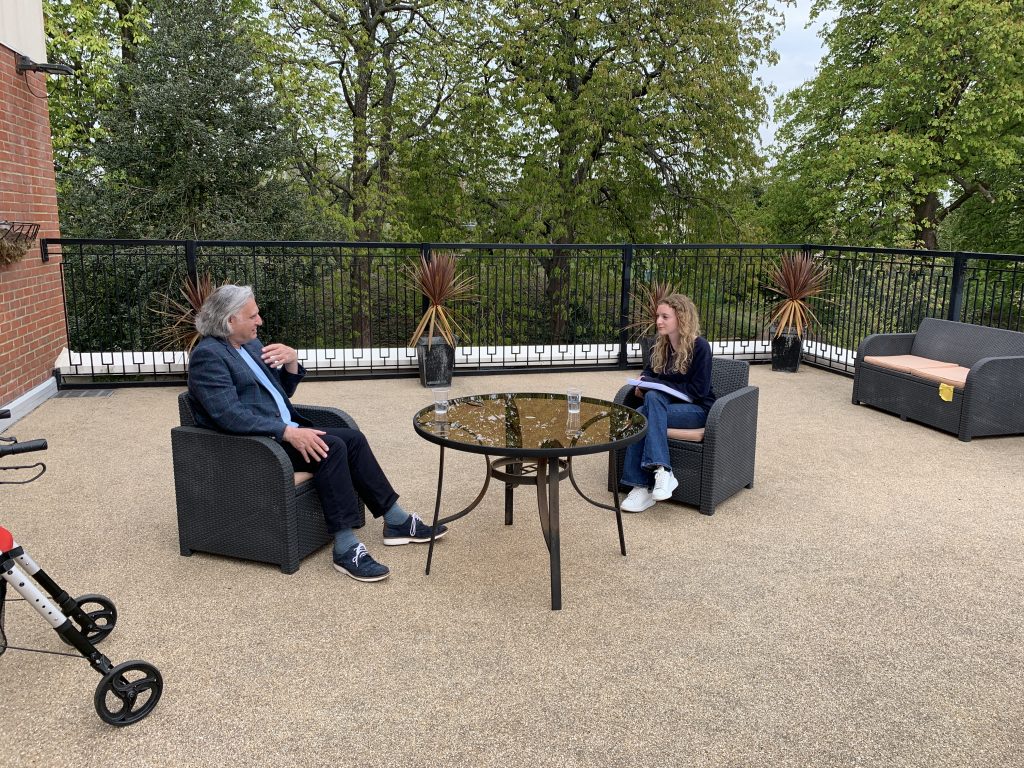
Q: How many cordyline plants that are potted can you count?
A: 4